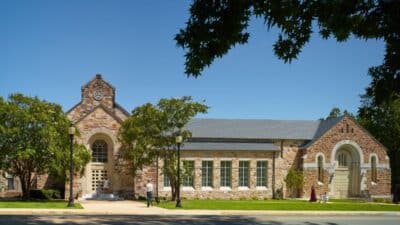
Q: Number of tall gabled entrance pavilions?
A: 2